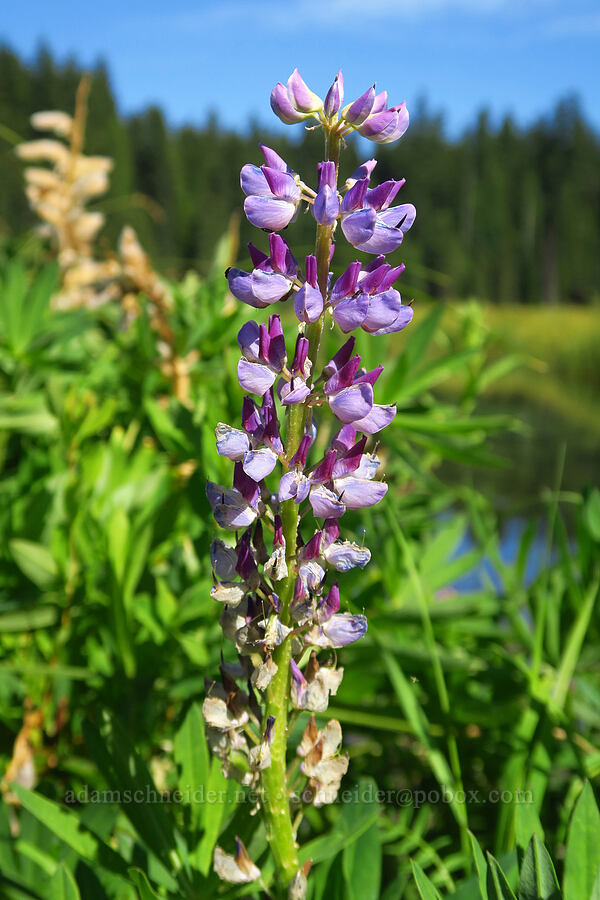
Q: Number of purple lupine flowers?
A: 1